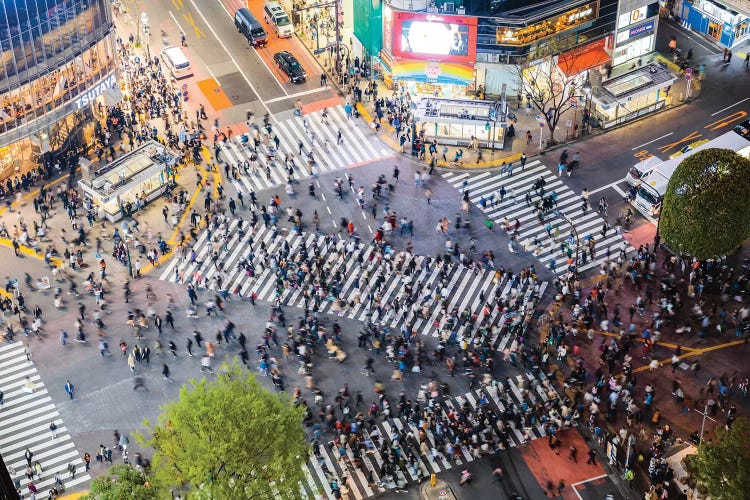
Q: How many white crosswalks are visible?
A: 5